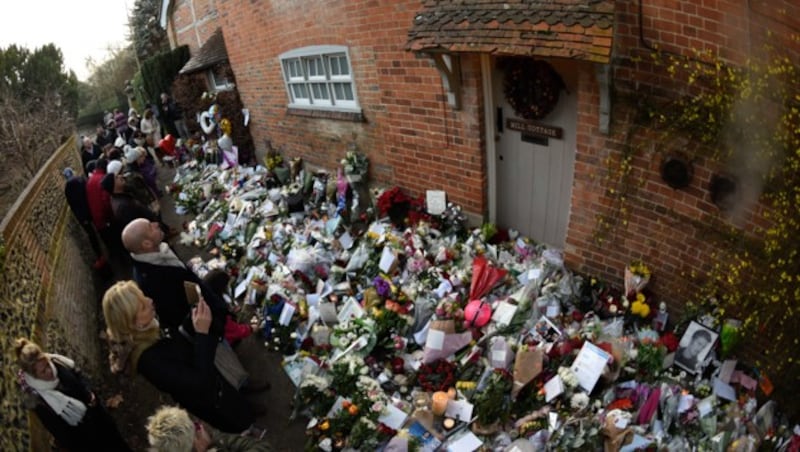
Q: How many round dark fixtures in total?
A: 2